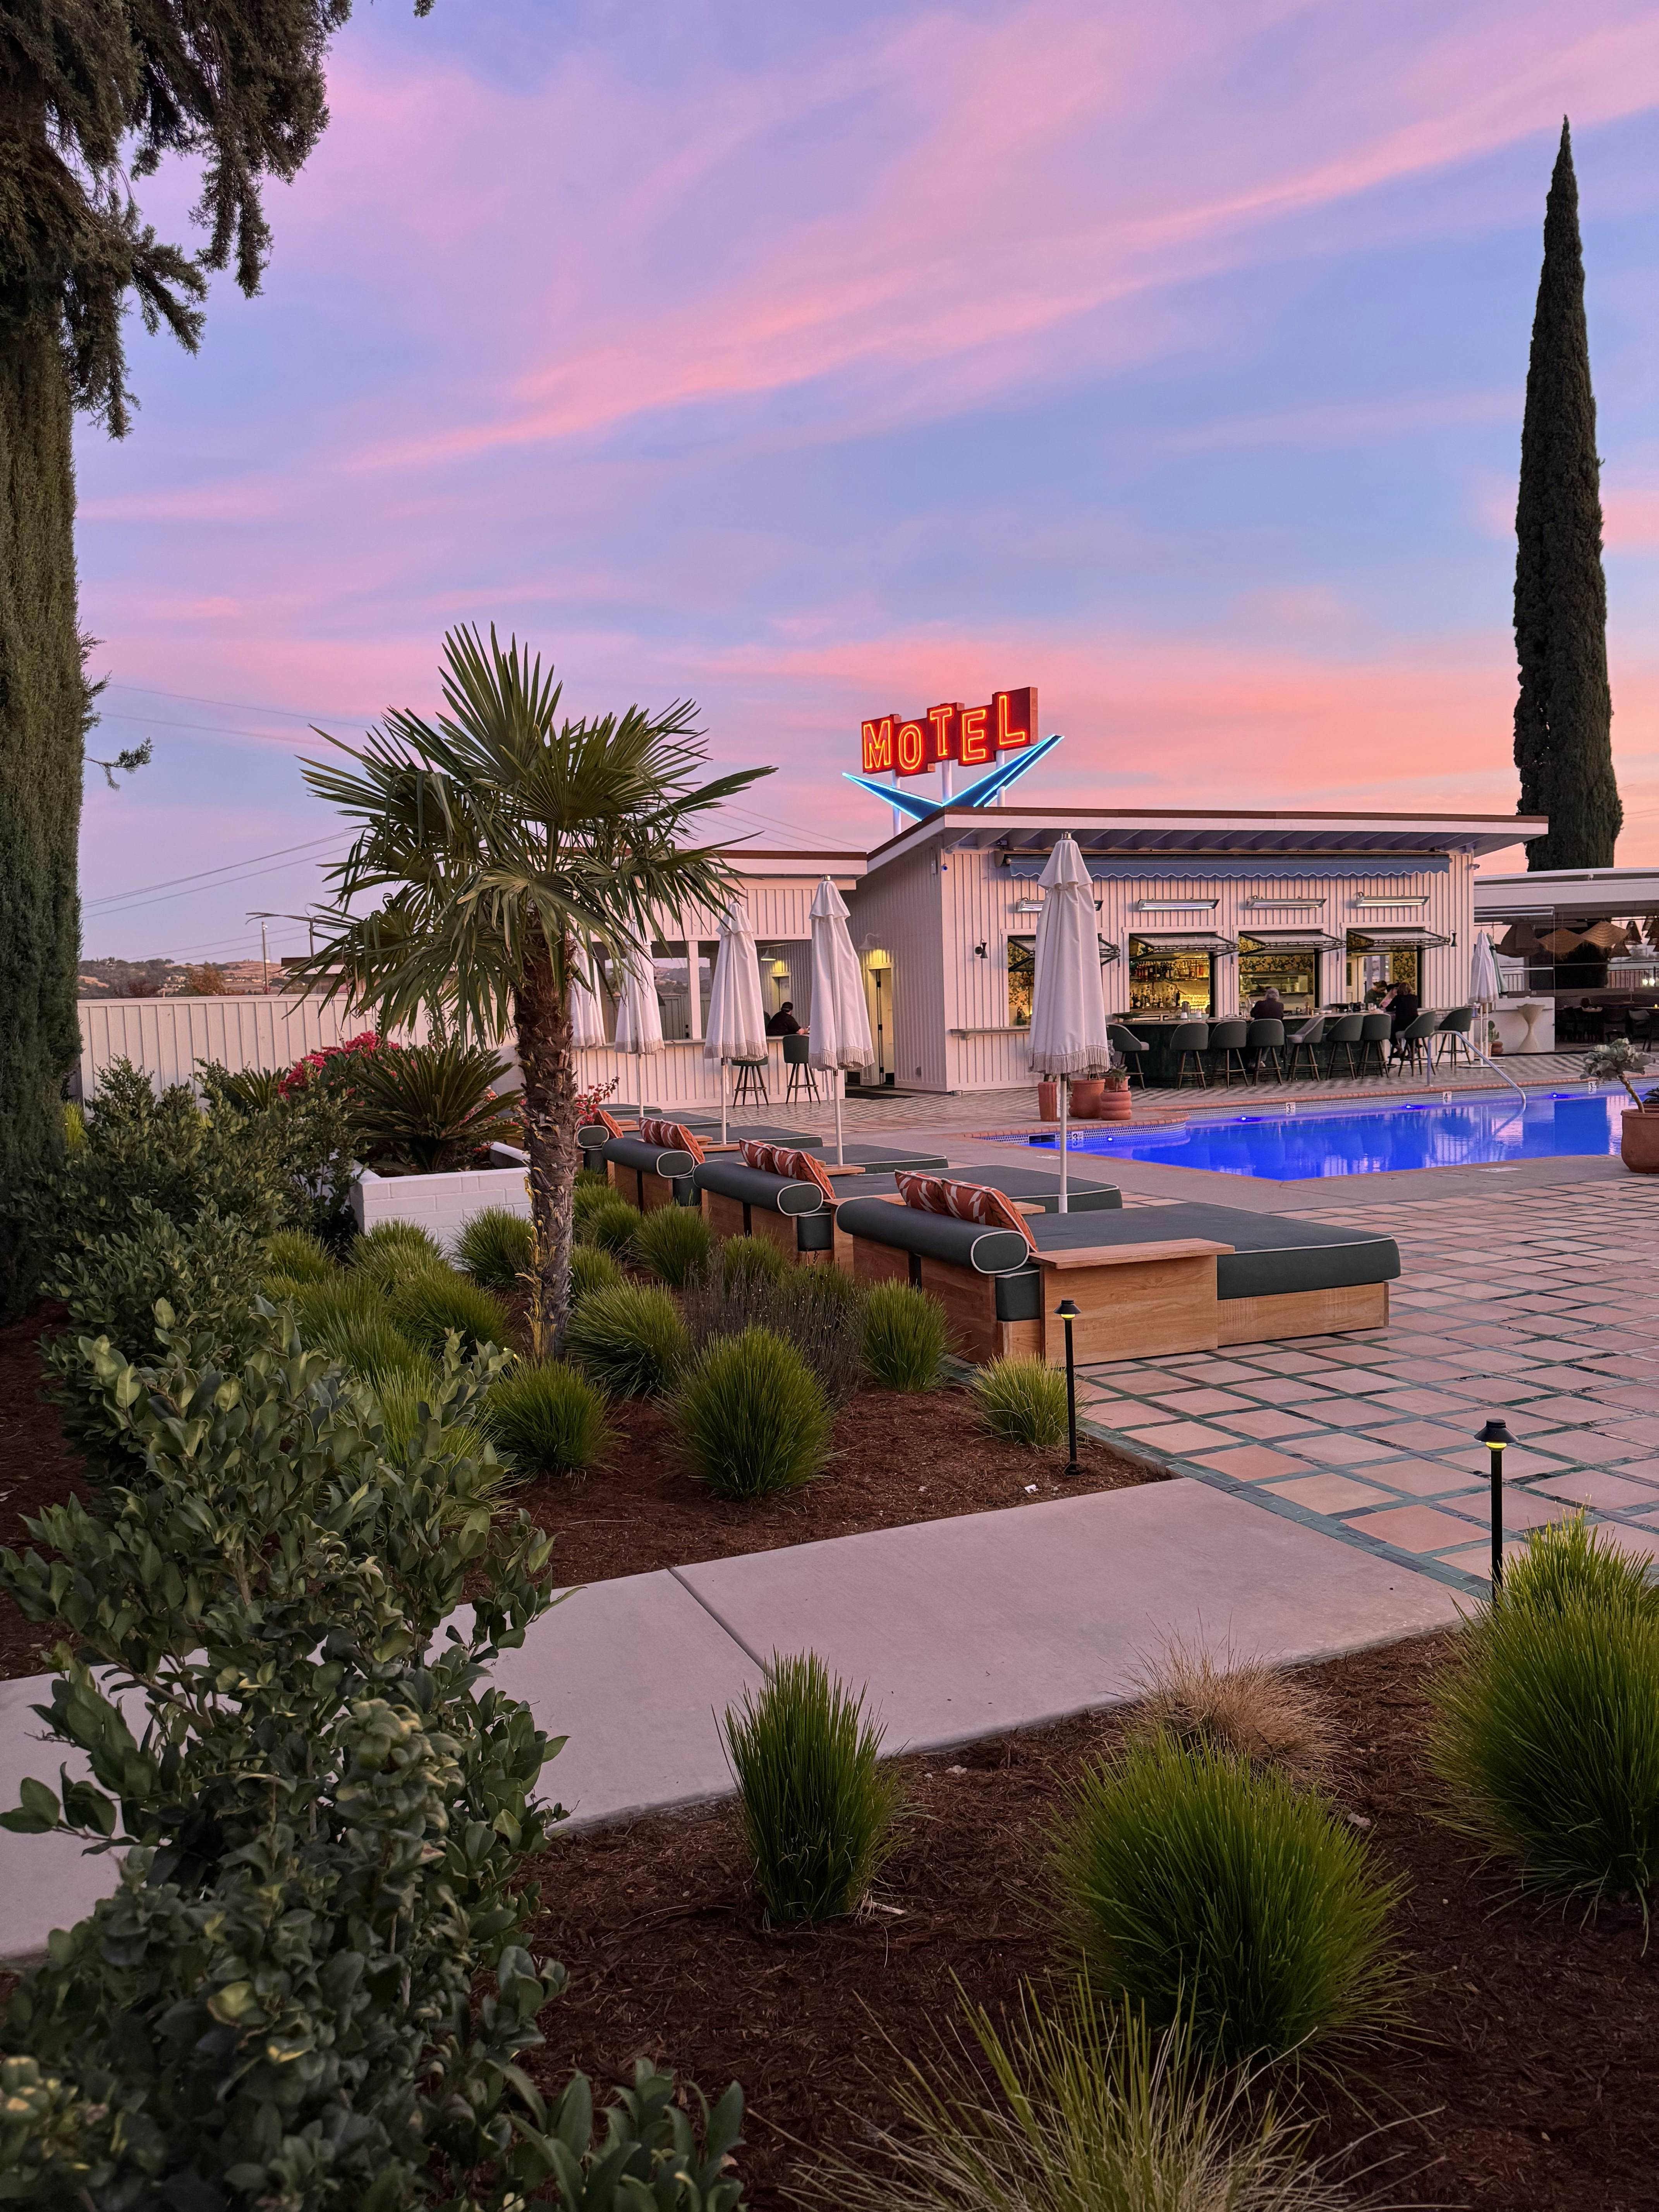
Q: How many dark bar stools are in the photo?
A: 11